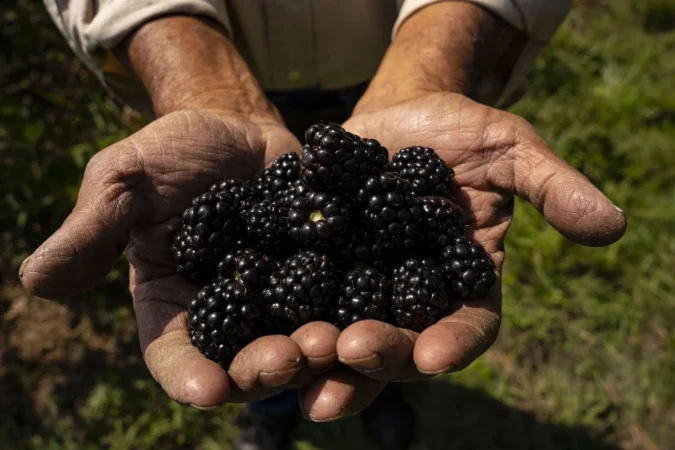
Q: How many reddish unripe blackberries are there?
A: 0